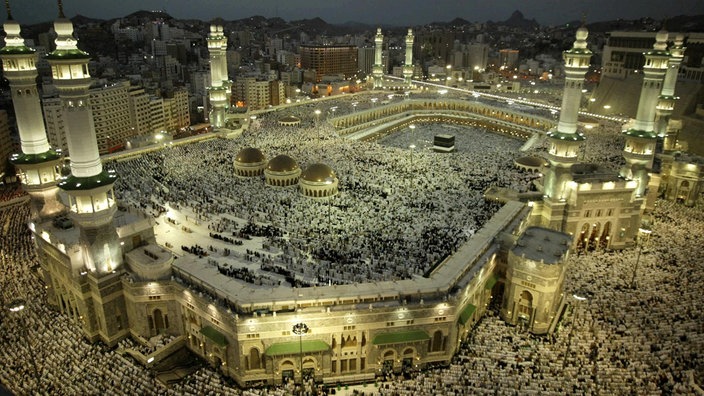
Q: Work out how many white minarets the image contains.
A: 9